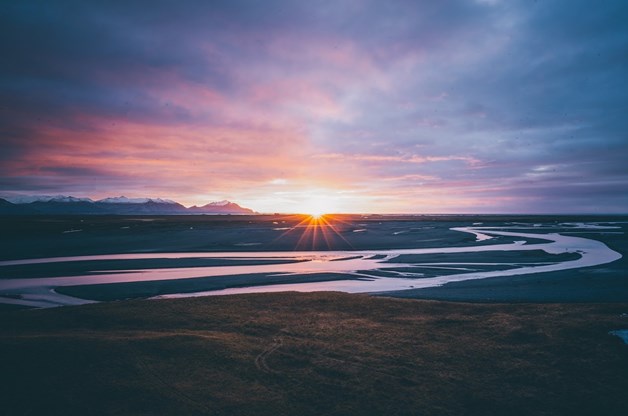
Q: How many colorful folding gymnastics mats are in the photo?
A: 0